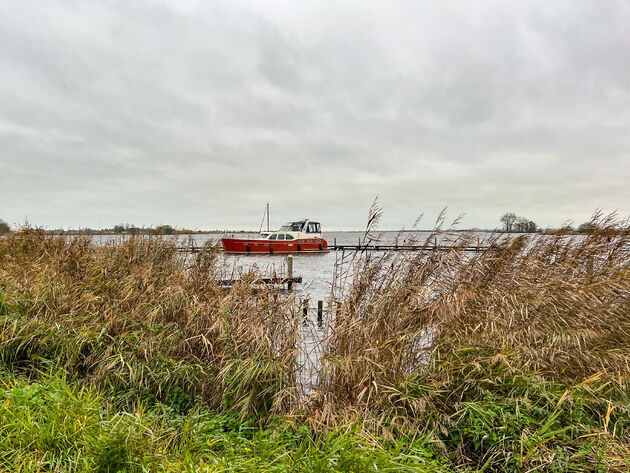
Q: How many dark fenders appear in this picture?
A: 4